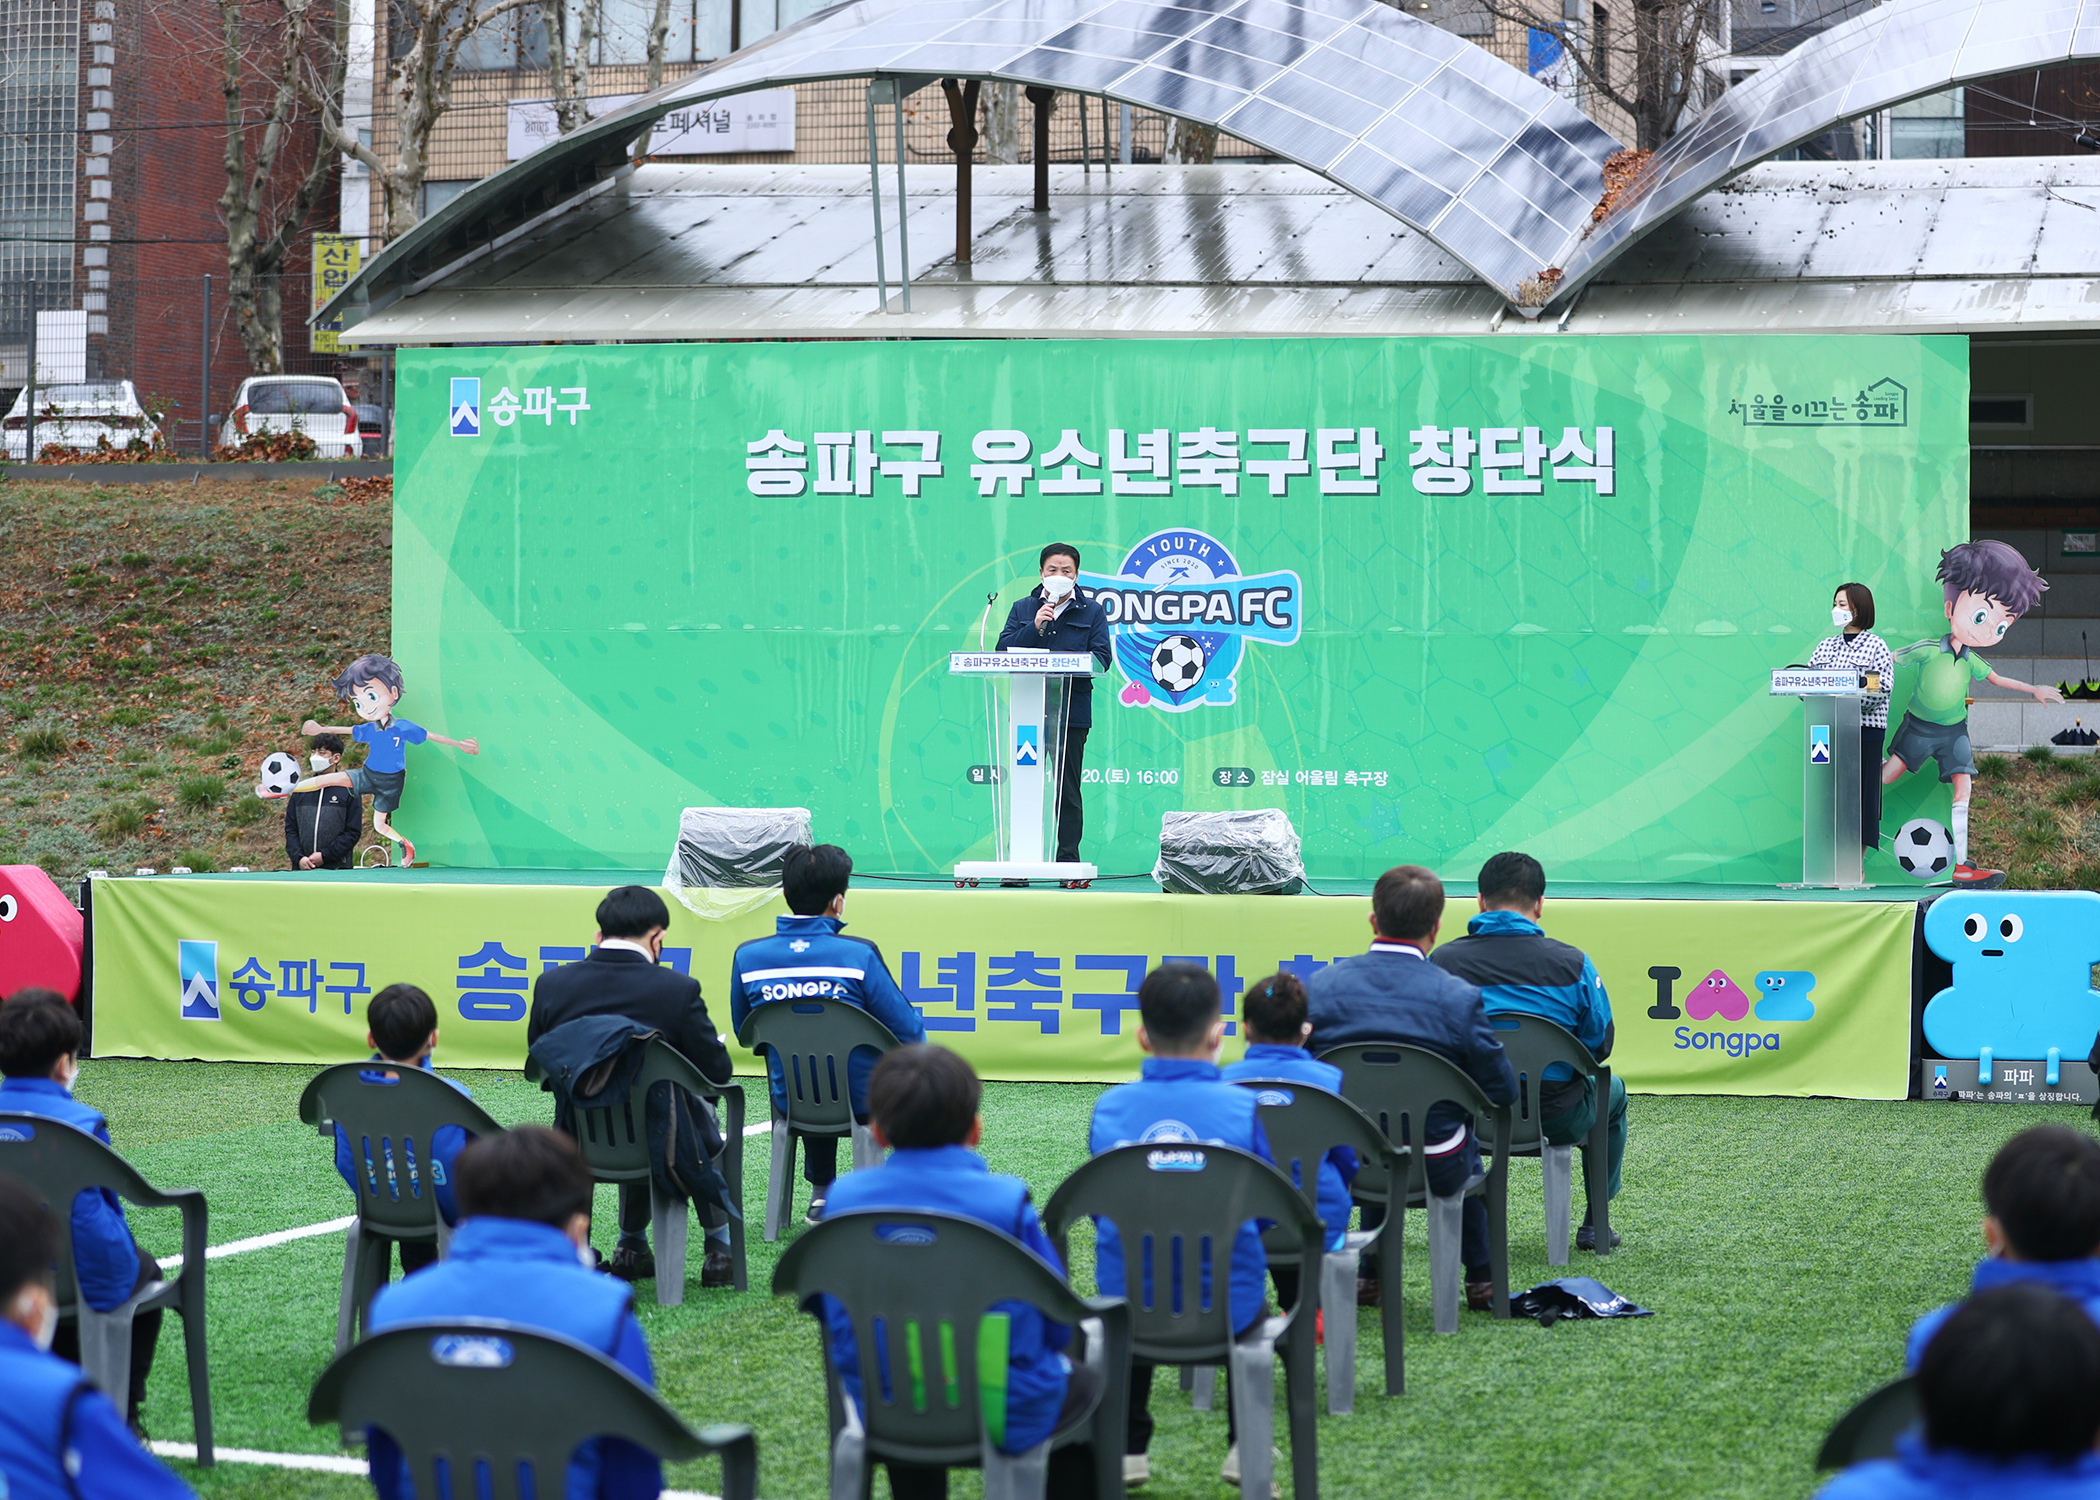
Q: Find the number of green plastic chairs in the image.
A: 11